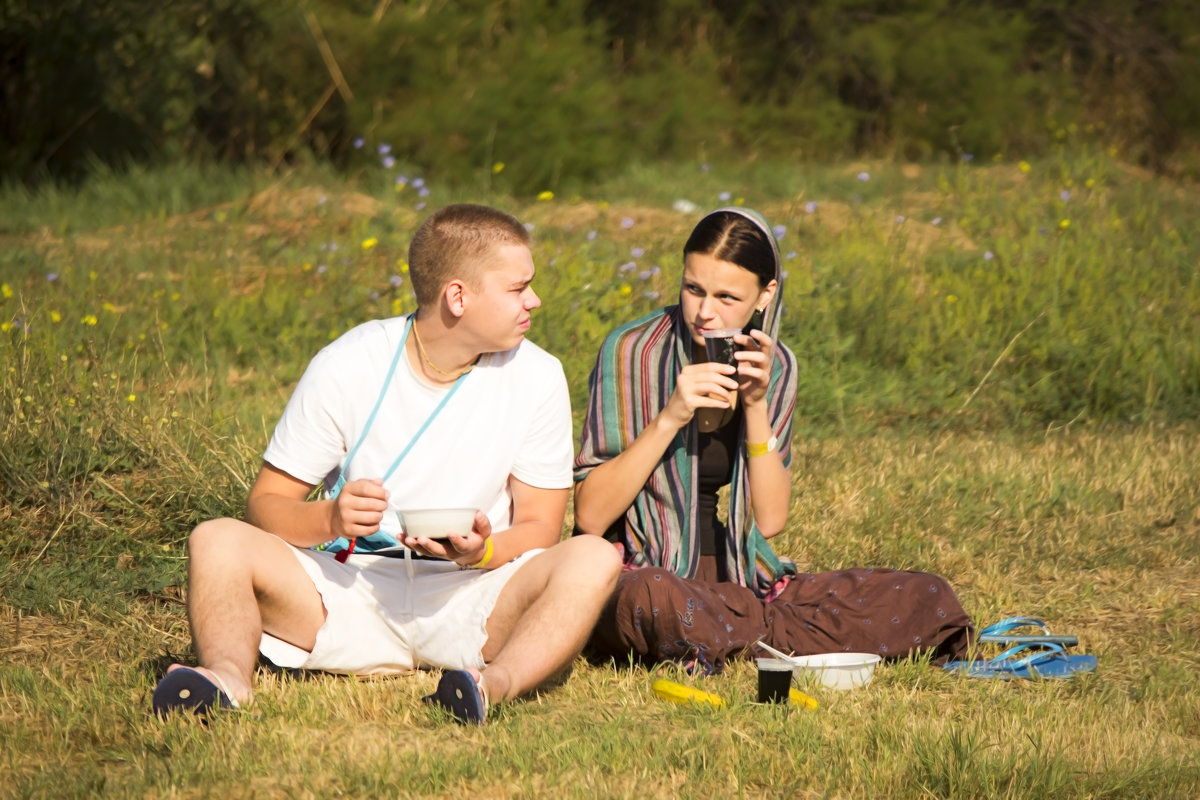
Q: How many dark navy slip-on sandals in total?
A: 2